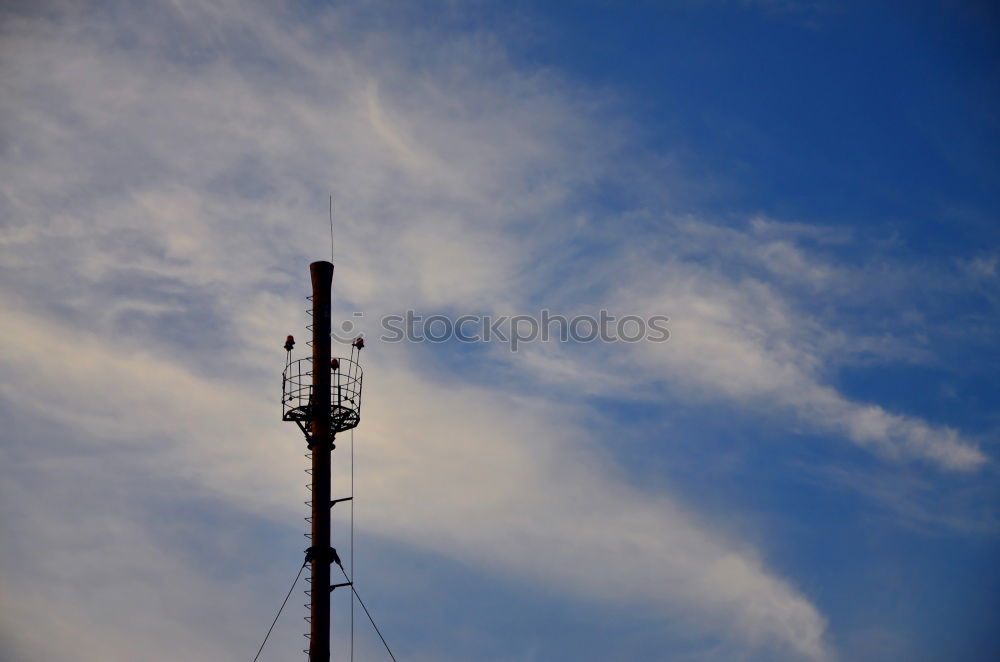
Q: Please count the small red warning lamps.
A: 3